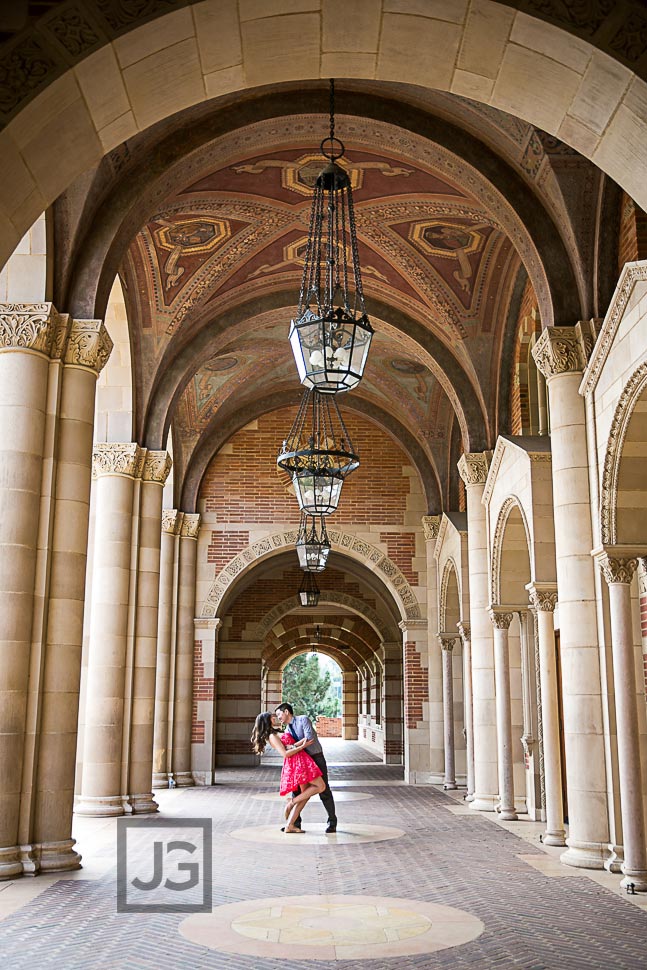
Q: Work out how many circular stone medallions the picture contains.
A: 3